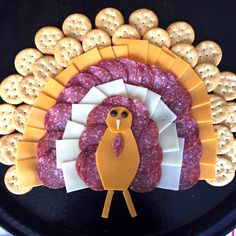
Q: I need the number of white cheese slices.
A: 12